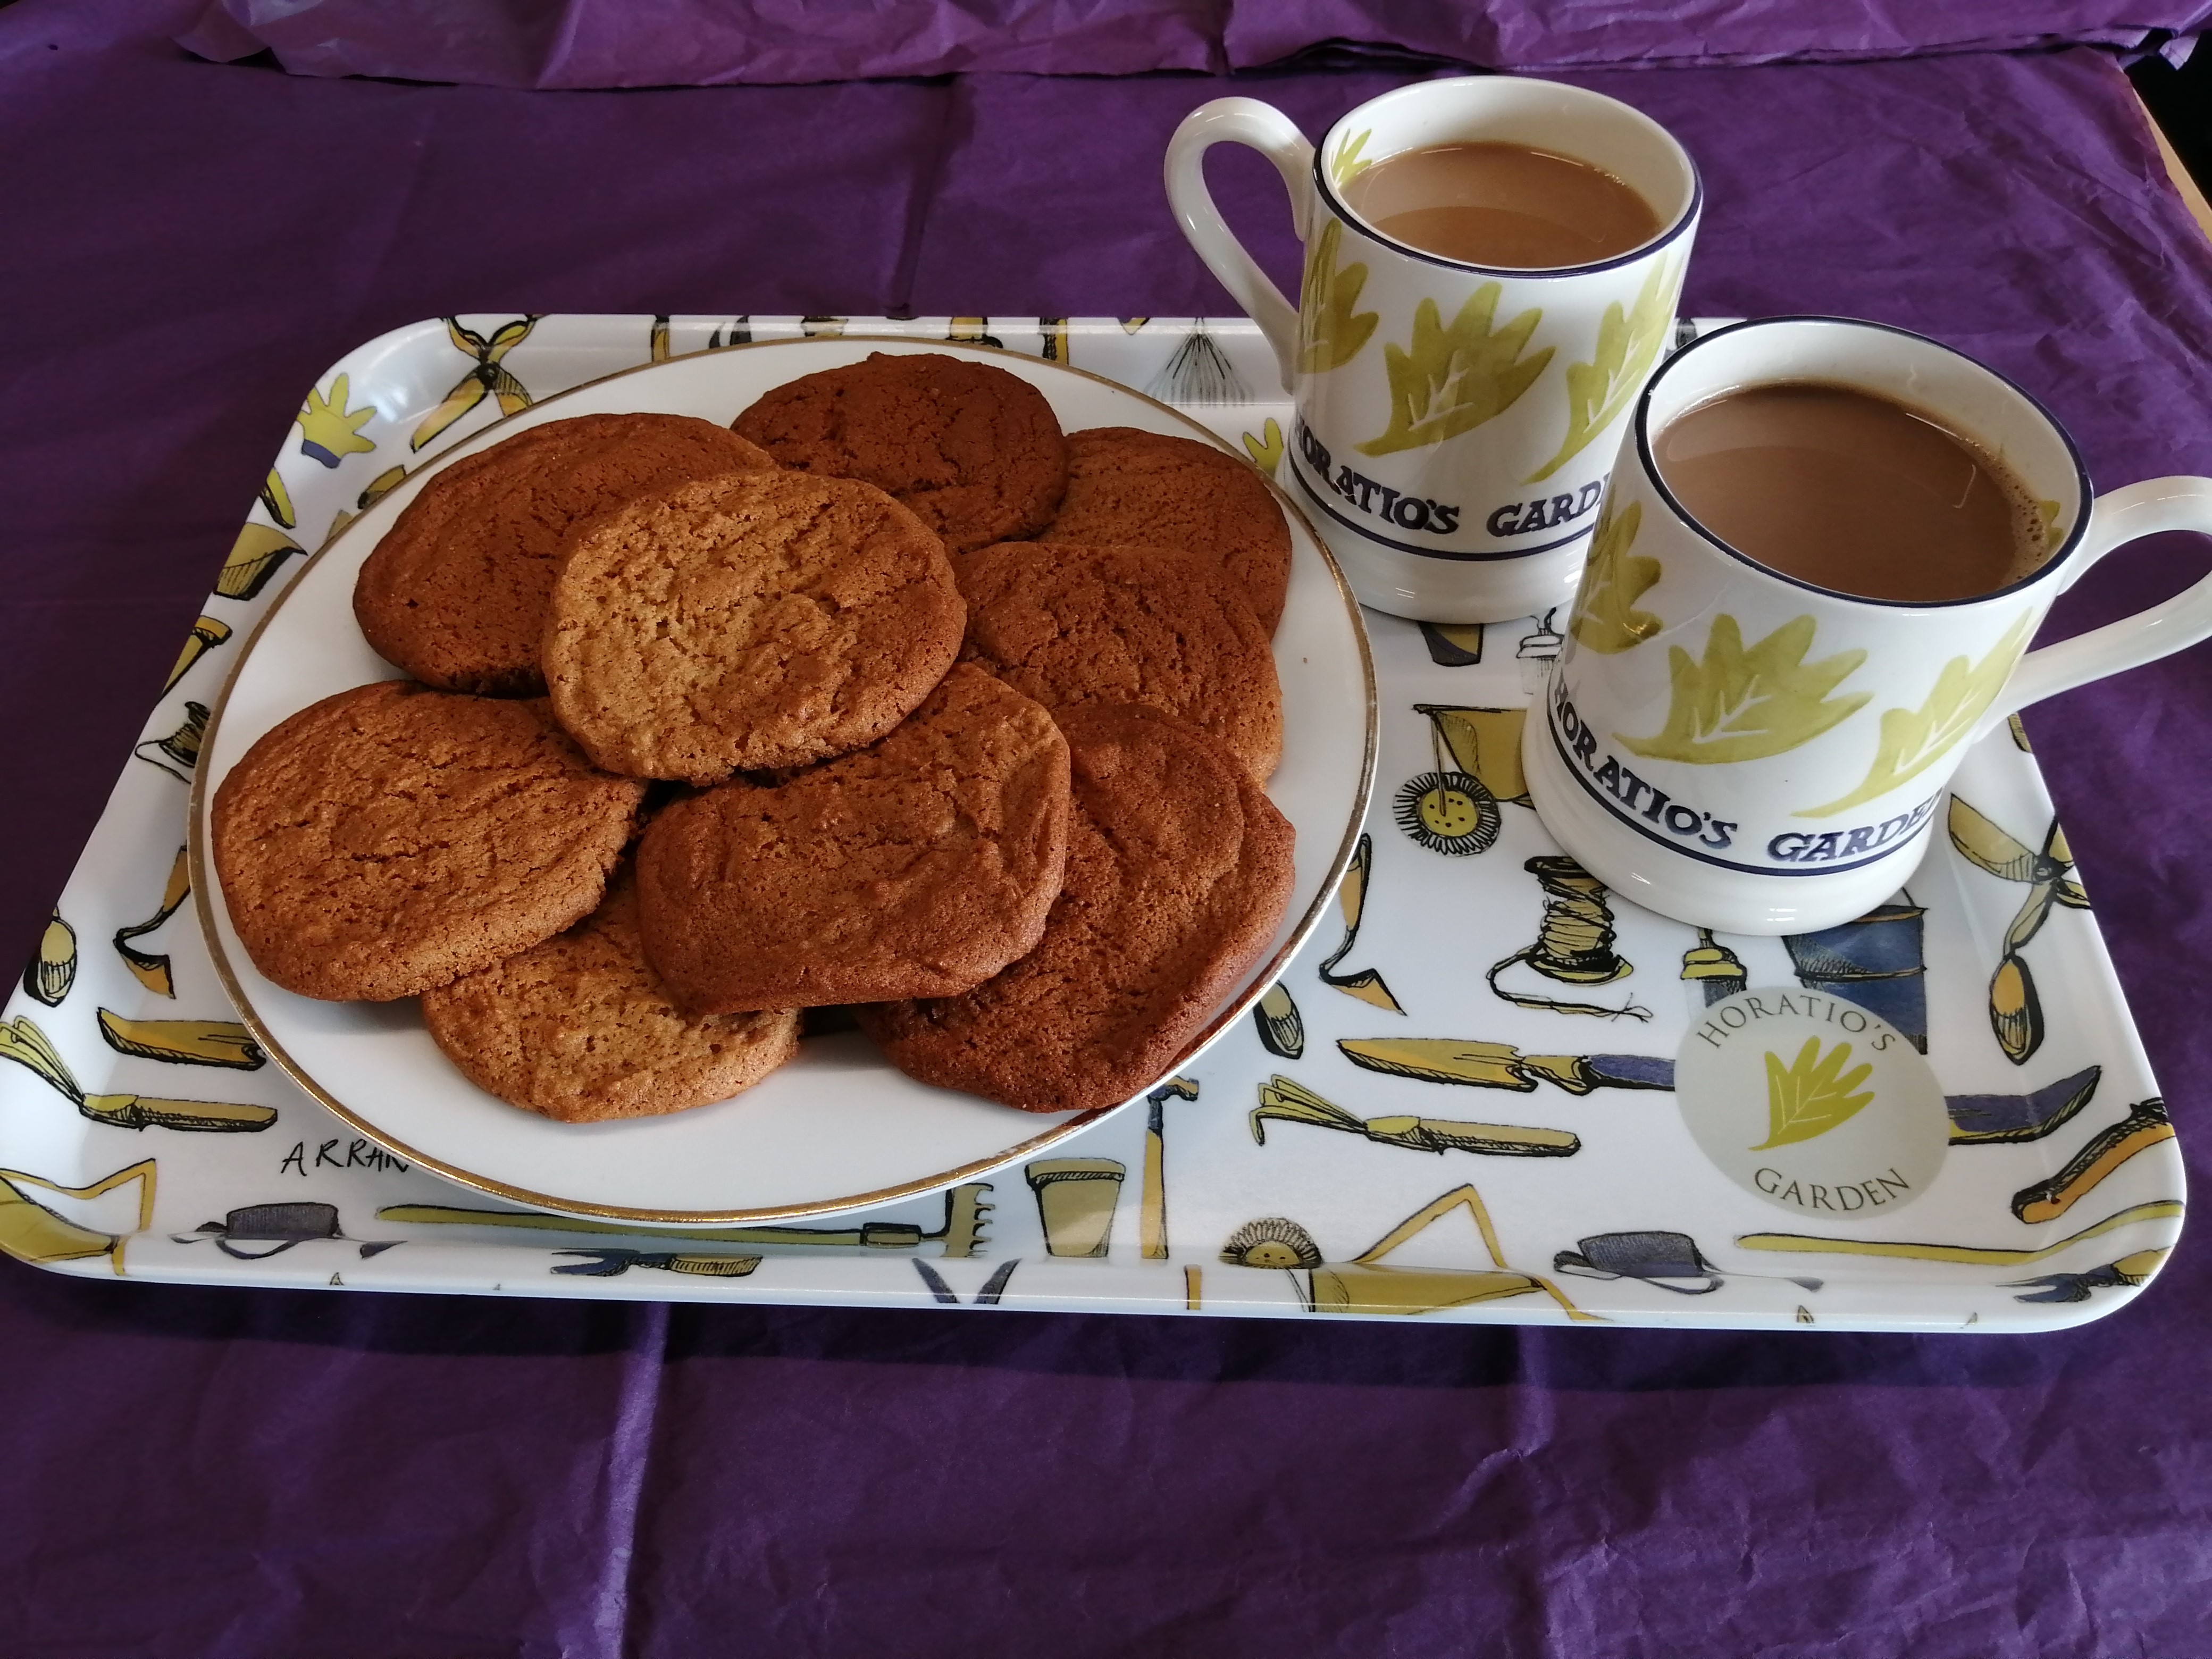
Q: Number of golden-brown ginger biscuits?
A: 9